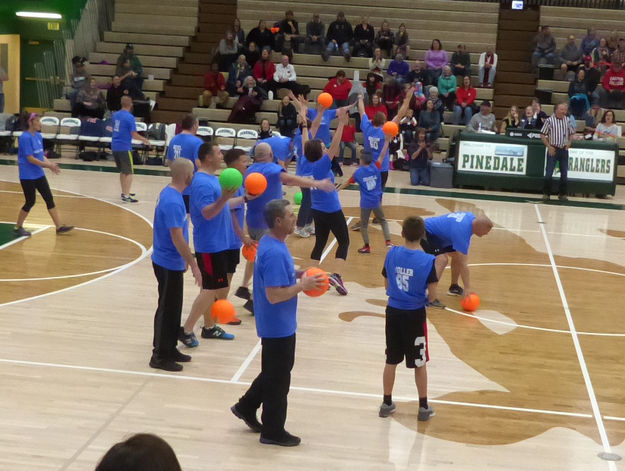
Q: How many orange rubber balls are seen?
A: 7